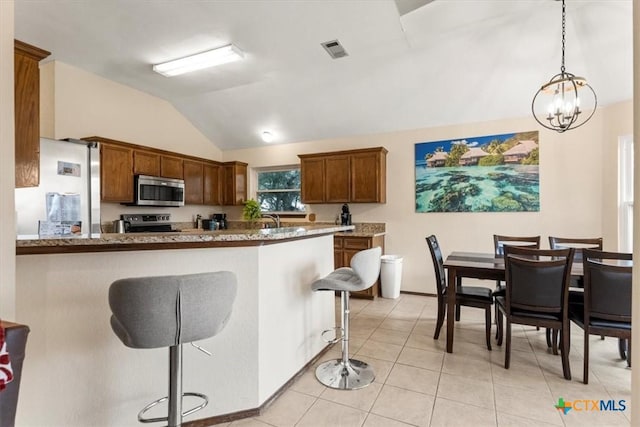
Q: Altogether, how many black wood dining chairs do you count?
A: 5